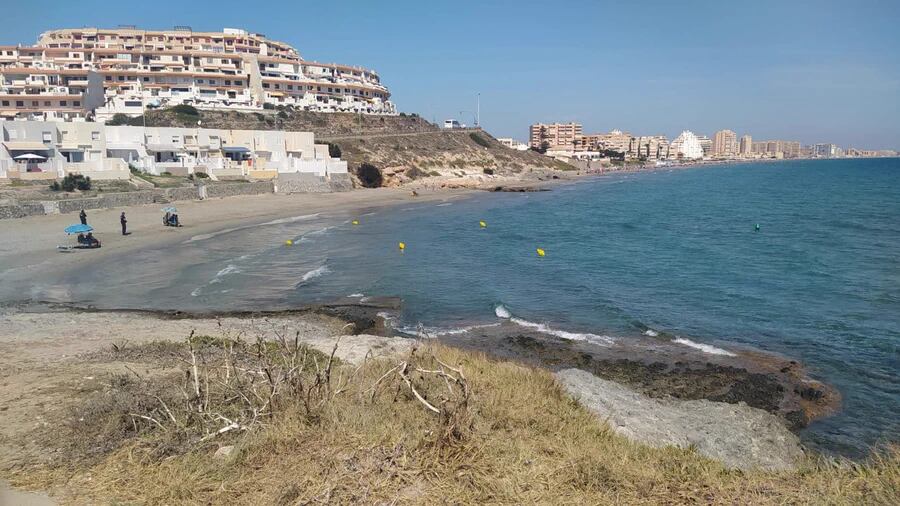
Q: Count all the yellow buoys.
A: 5